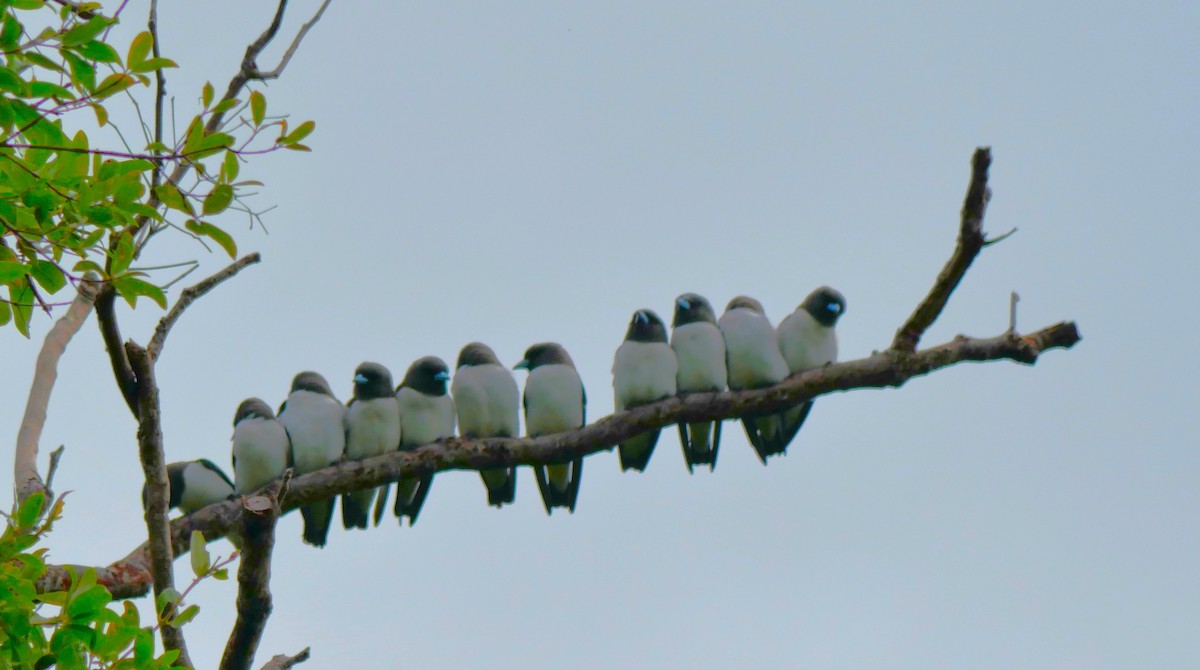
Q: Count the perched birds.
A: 11